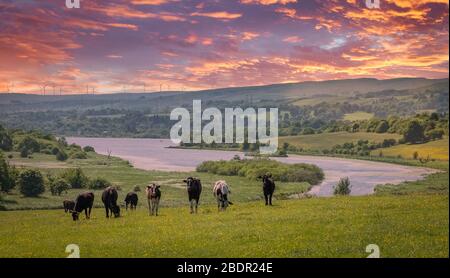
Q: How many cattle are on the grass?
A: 8